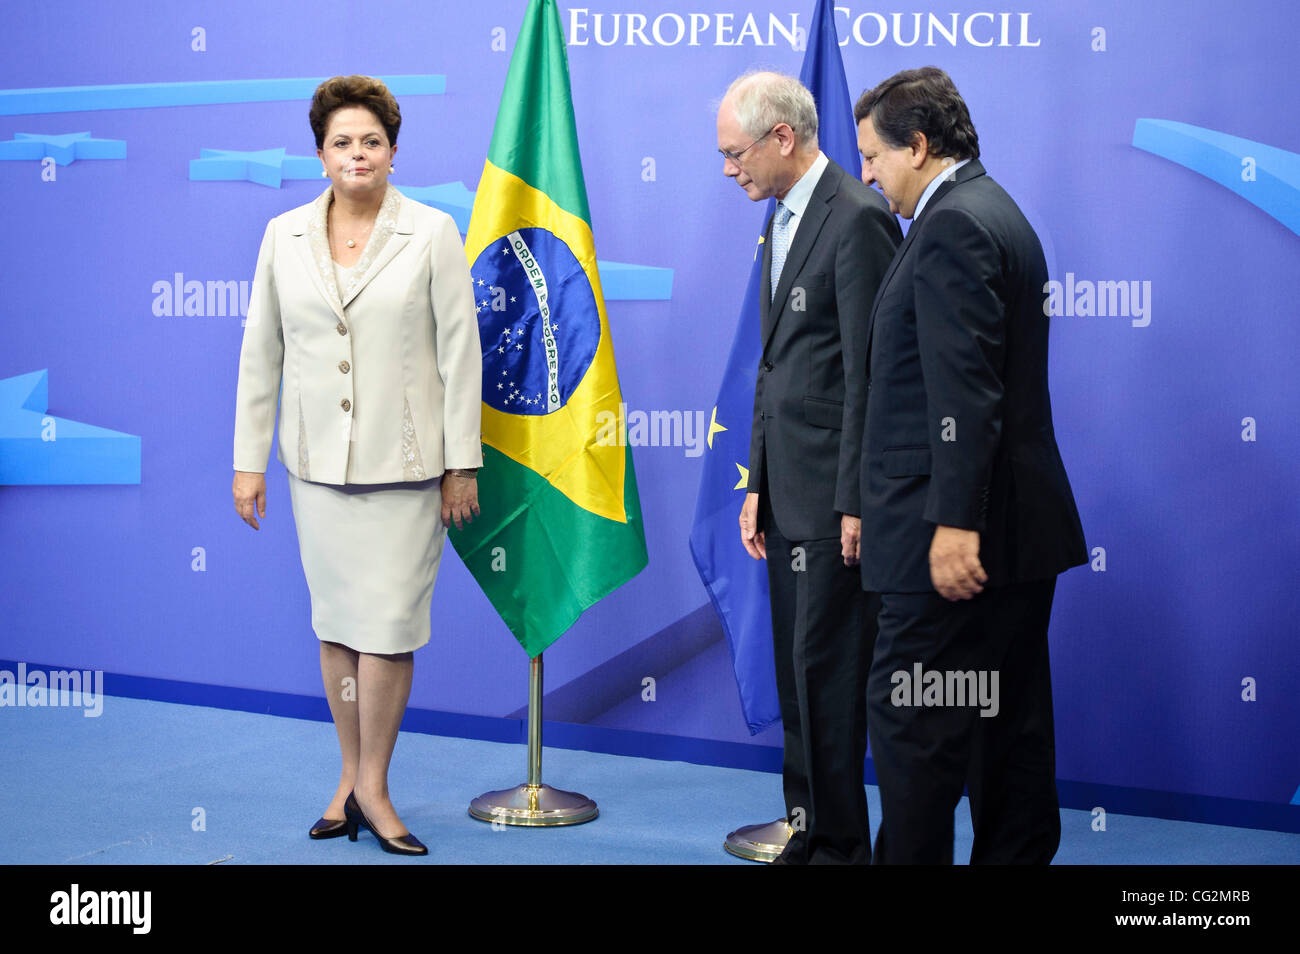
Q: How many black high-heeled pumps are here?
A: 2